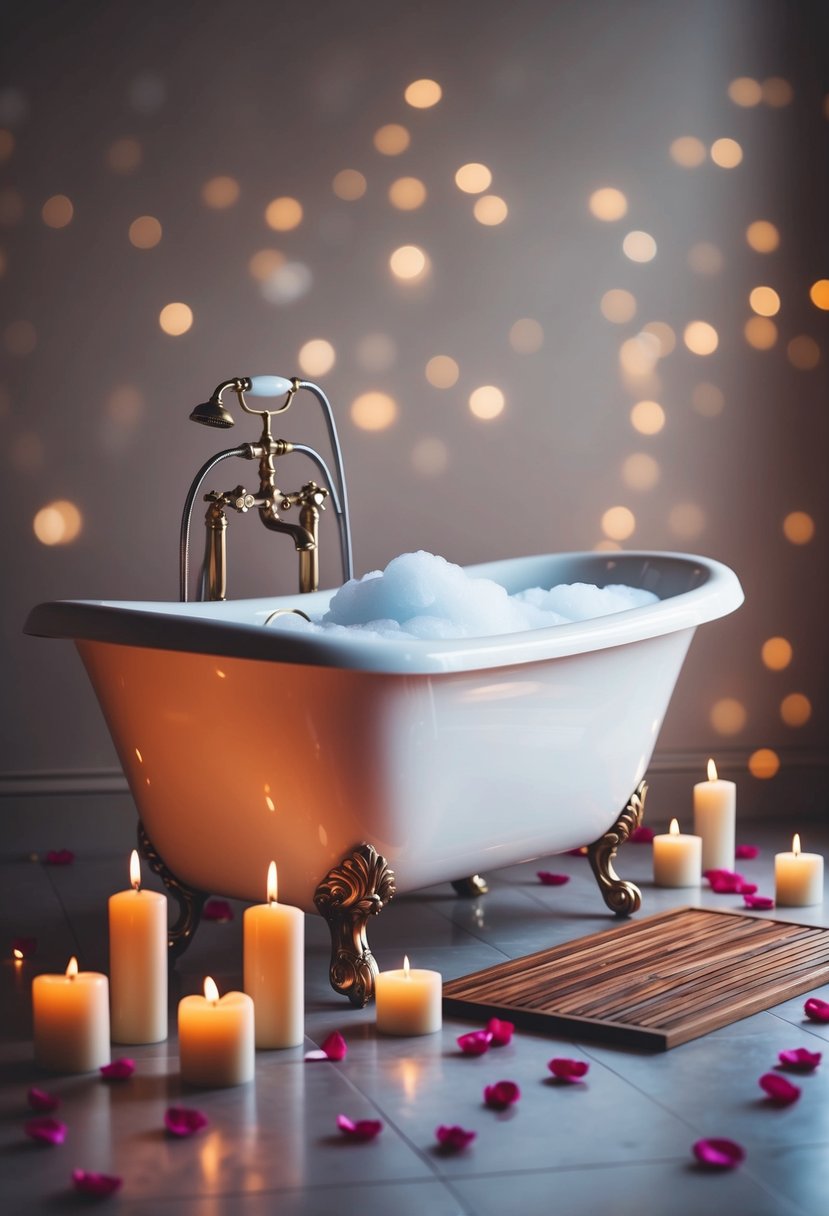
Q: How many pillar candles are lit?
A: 8